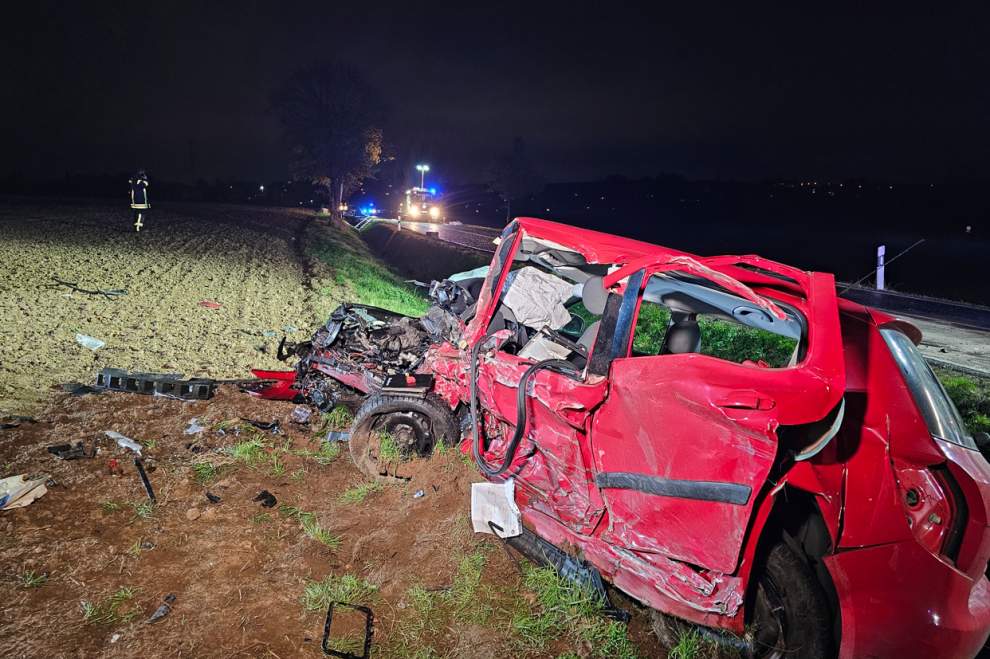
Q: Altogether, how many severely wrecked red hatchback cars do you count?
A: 1